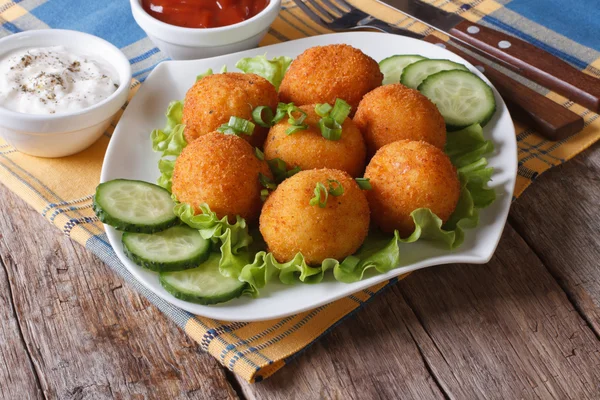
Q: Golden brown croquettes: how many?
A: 7